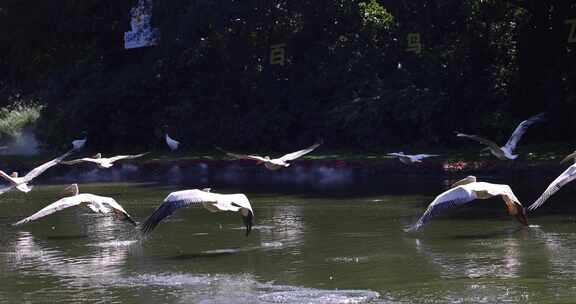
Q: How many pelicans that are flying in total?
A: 9